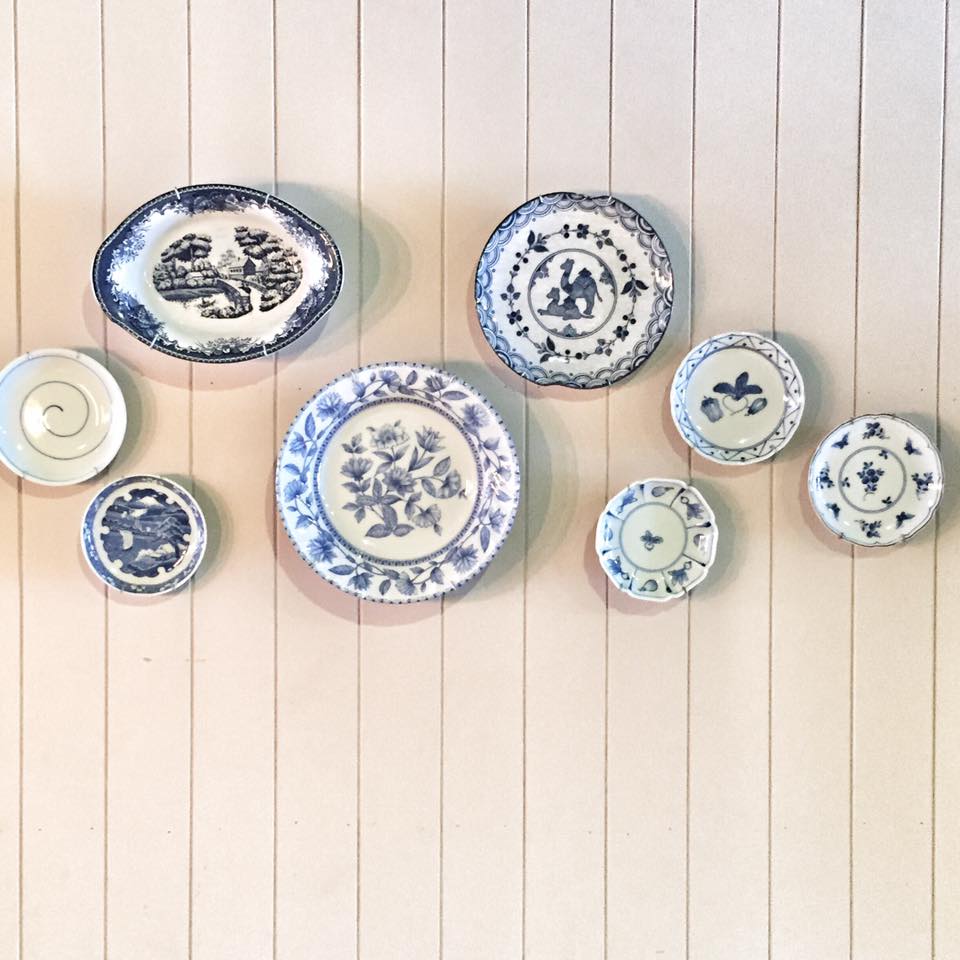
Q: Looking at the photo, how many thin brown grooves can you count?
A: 12